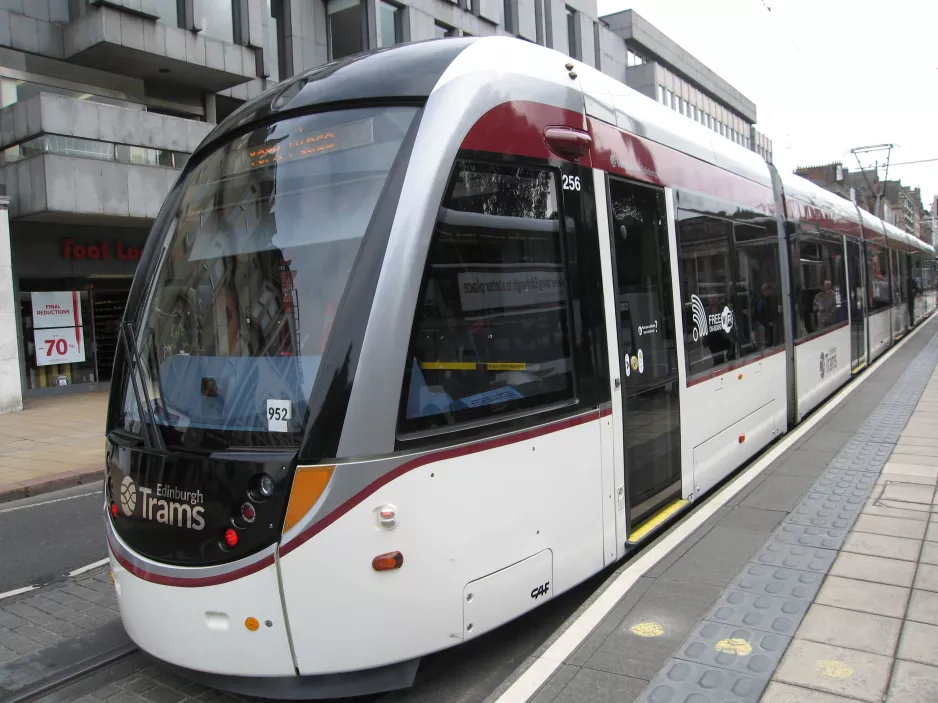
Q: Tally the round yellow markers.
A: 3